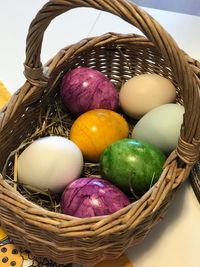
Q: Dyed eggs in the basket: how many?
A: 4